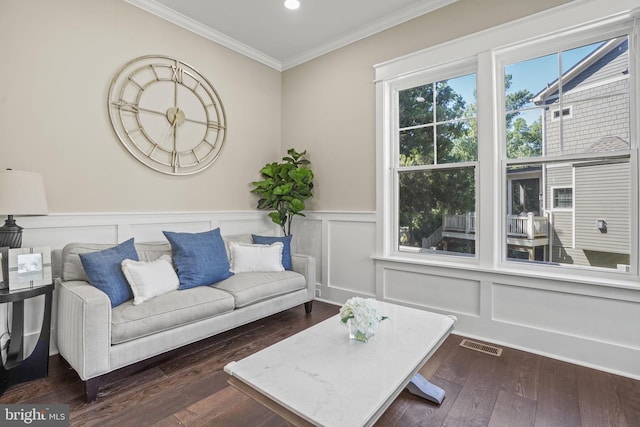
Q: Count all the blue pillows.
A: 3